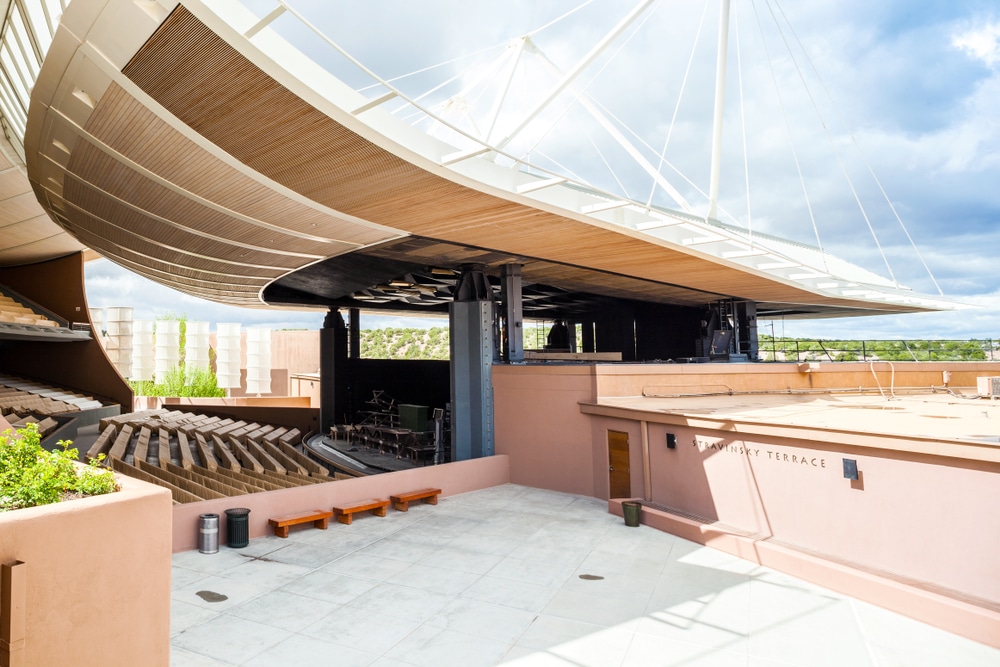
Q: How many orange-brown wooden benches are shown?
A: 3